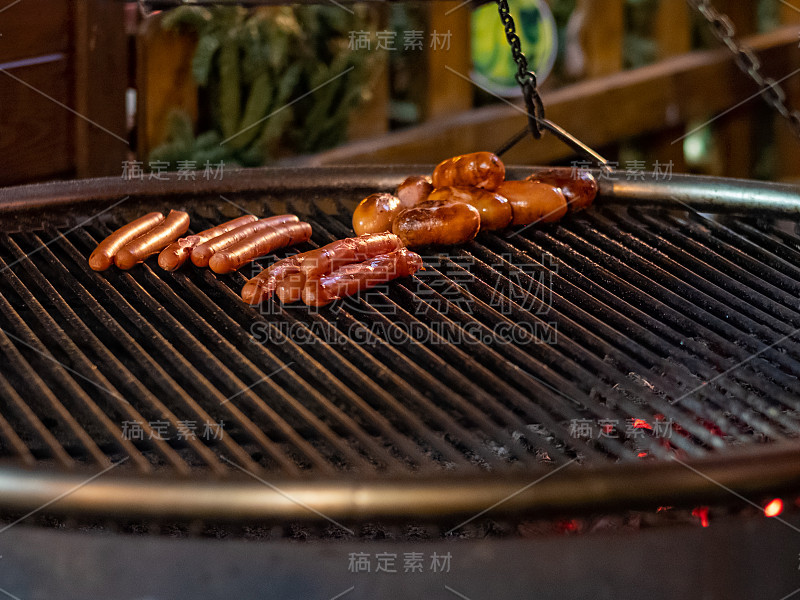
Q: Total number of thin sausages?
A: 8